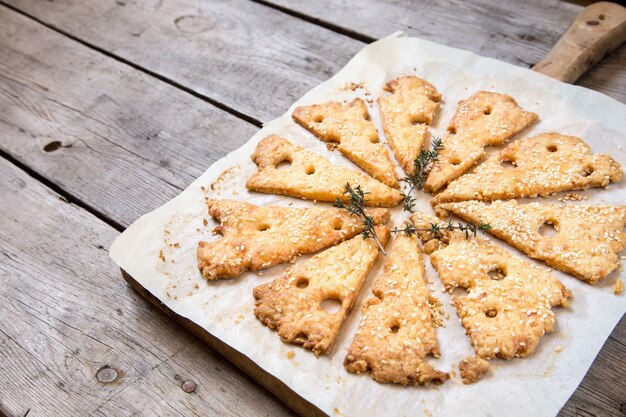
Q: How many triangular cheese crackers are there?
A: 10